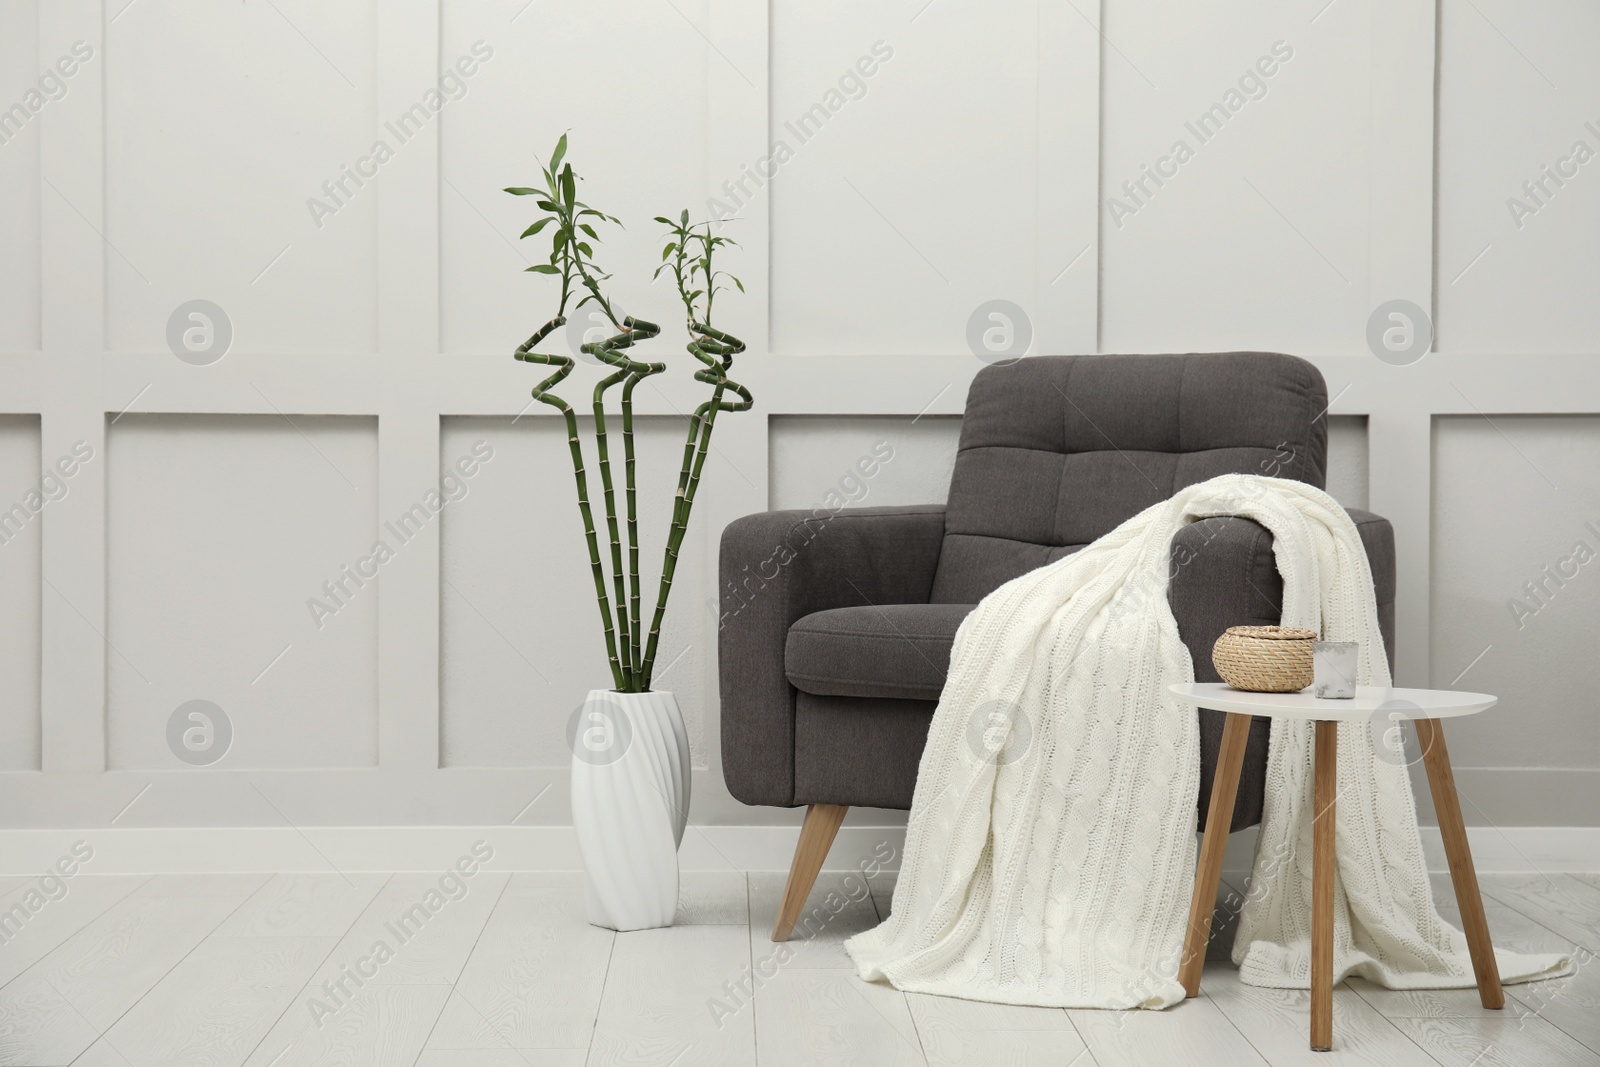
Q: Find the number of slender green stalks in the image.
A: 5